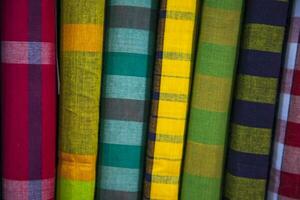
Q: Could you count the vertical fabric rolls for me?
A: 7